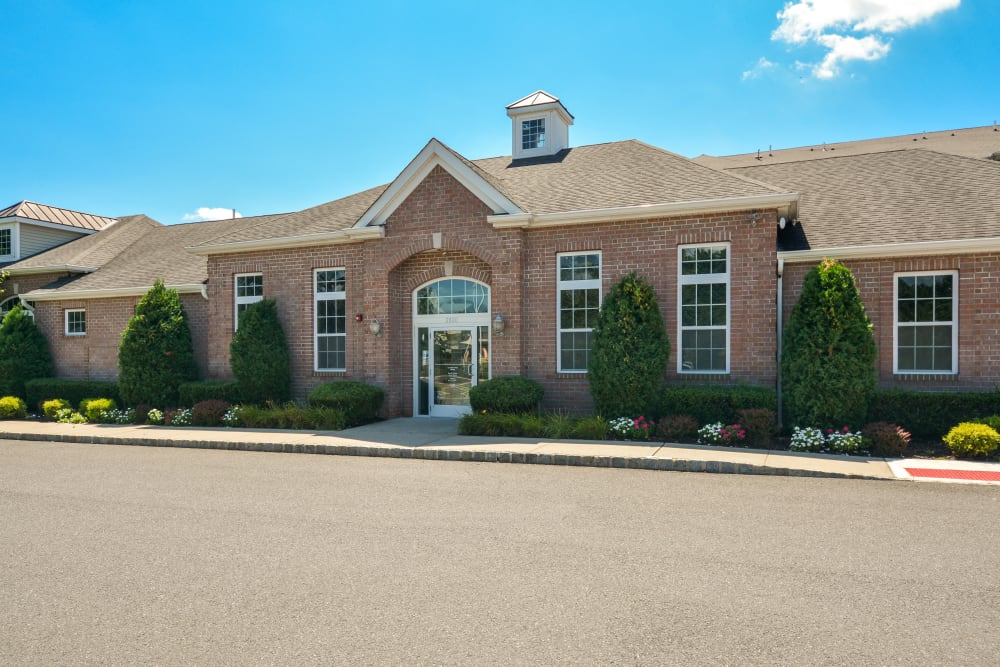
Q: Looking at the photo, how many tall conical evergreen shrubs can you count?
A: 5